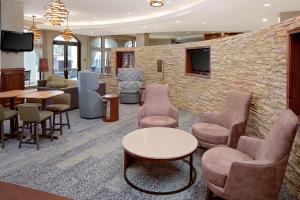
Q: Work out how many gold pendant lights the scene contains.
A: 3